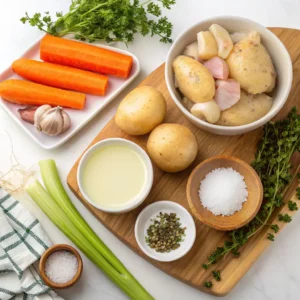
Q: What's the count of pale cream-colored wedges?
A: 3